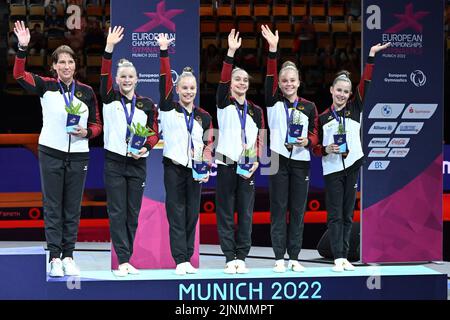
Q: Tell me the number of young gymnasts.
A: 5